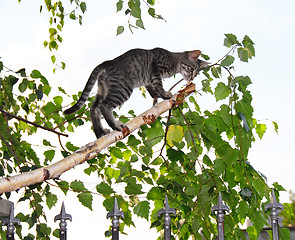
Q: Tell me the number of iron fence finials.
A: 6